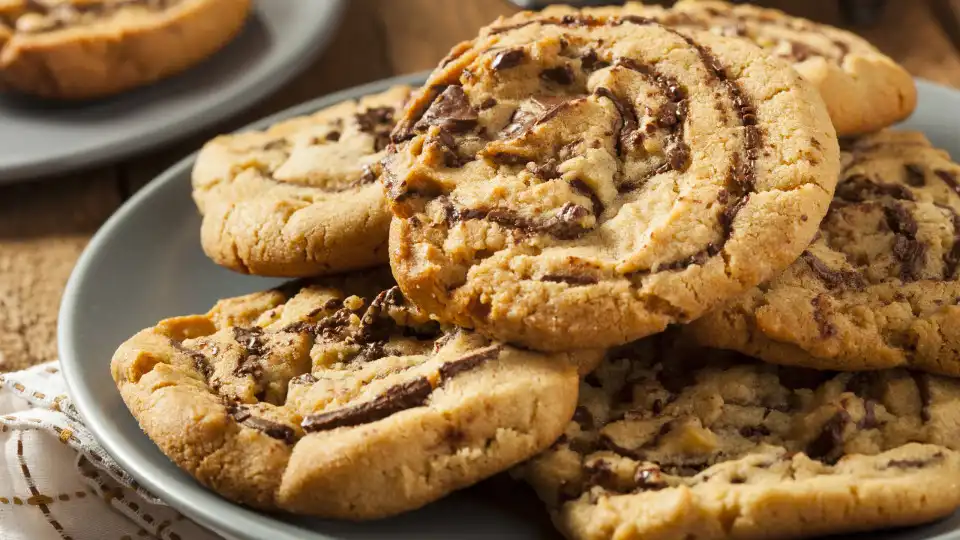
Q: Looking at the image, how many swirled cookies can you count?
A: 7